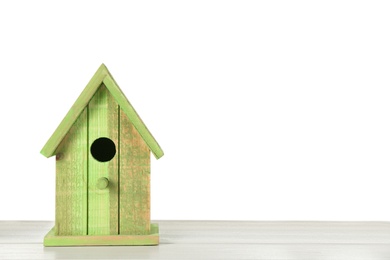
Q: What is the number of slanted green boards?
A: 2